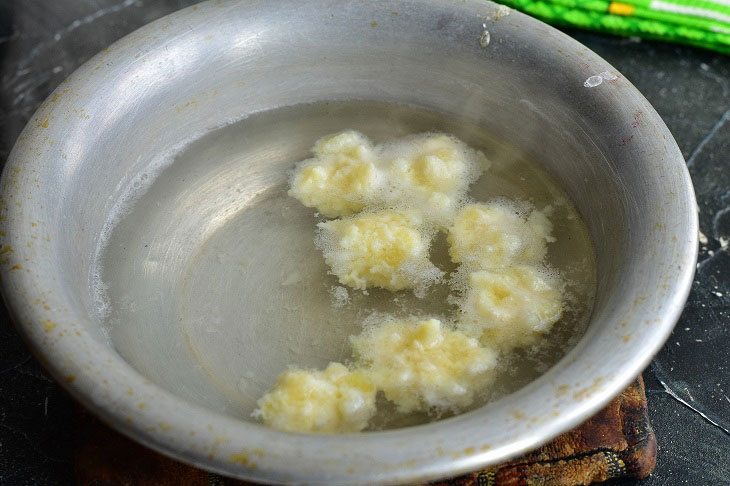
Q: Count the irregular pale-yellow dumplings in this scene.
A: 7